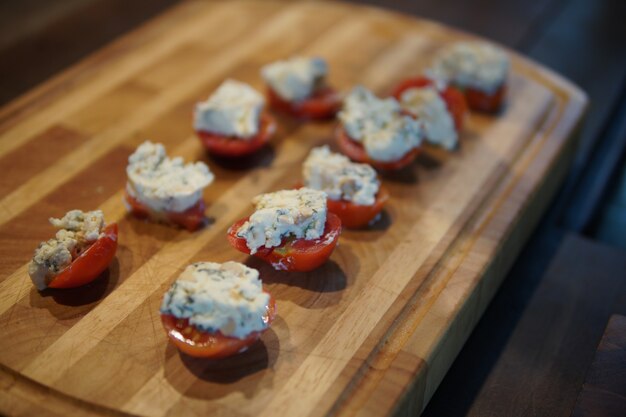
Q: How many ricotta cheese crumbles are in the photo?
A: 10